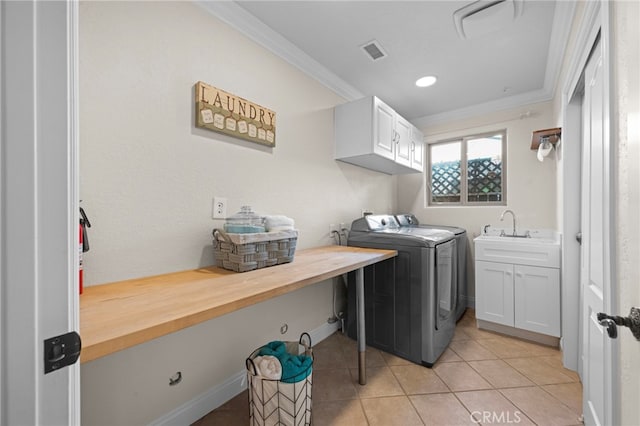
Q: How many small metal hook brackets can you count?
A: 2